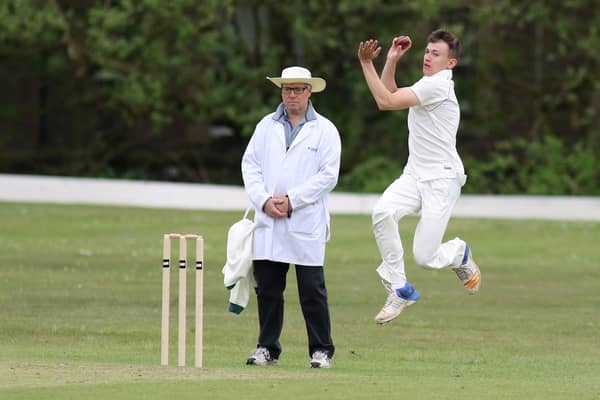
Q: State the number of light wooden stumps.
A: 3